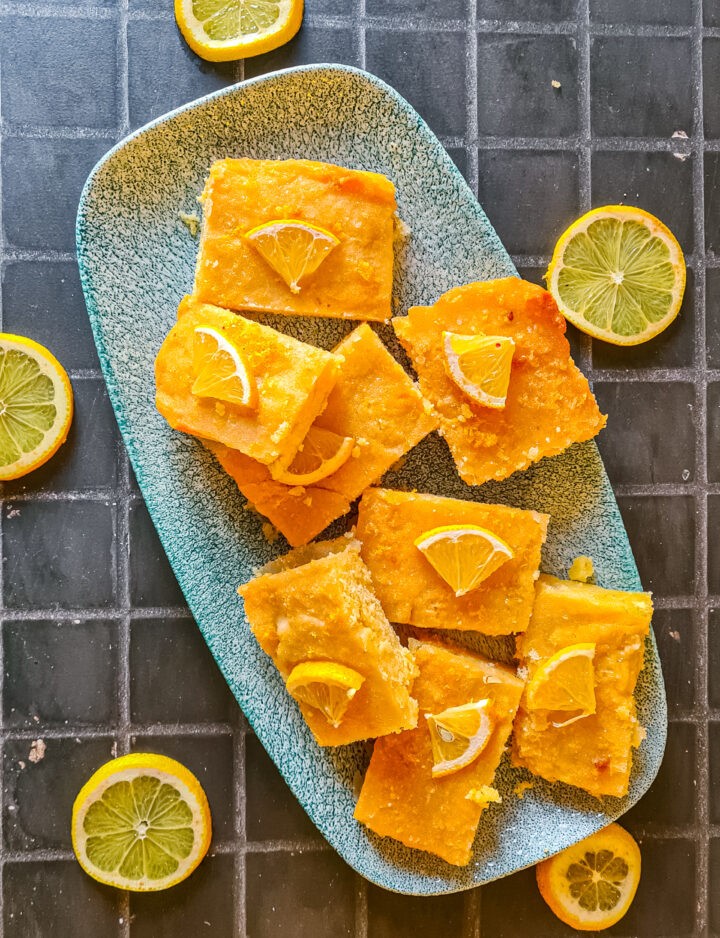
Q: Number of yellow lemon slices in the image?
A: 13